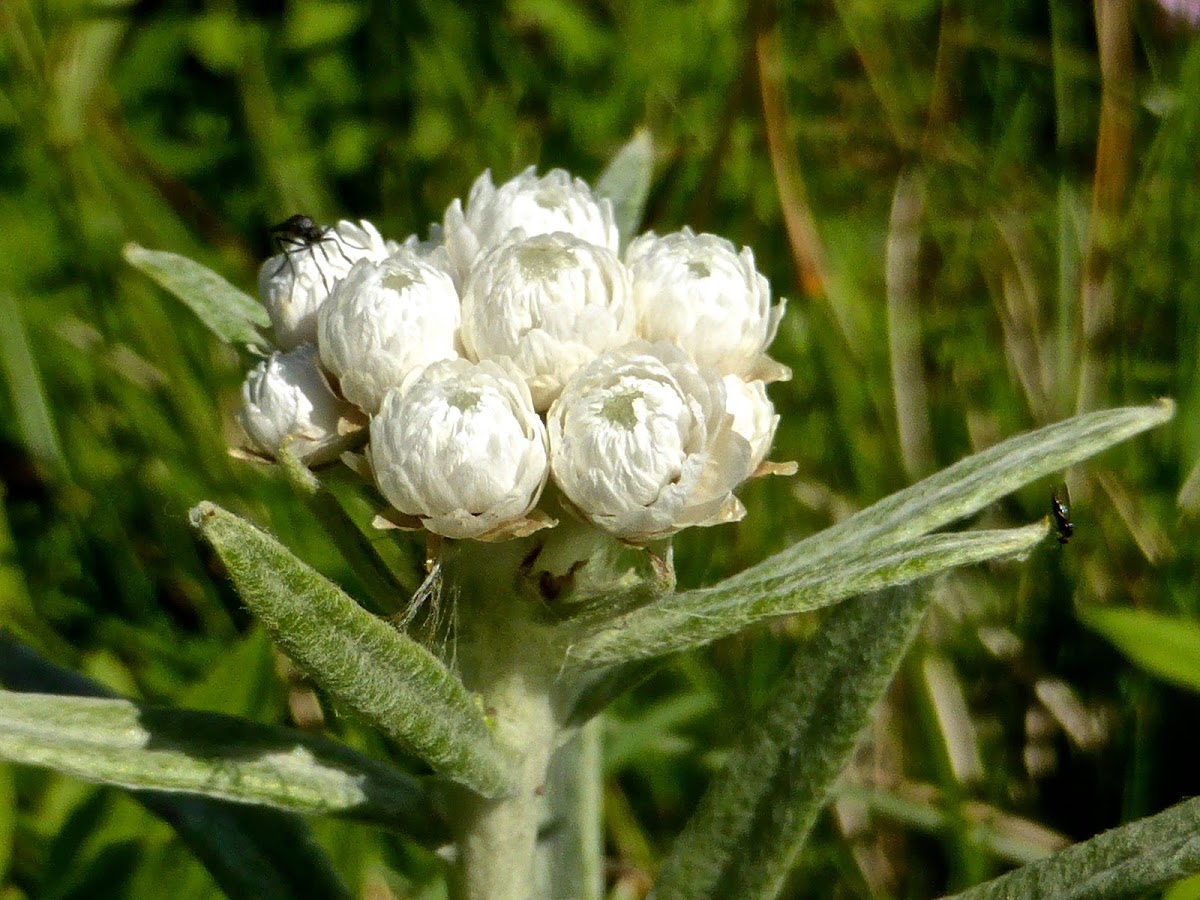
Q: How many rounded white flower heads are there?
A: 9